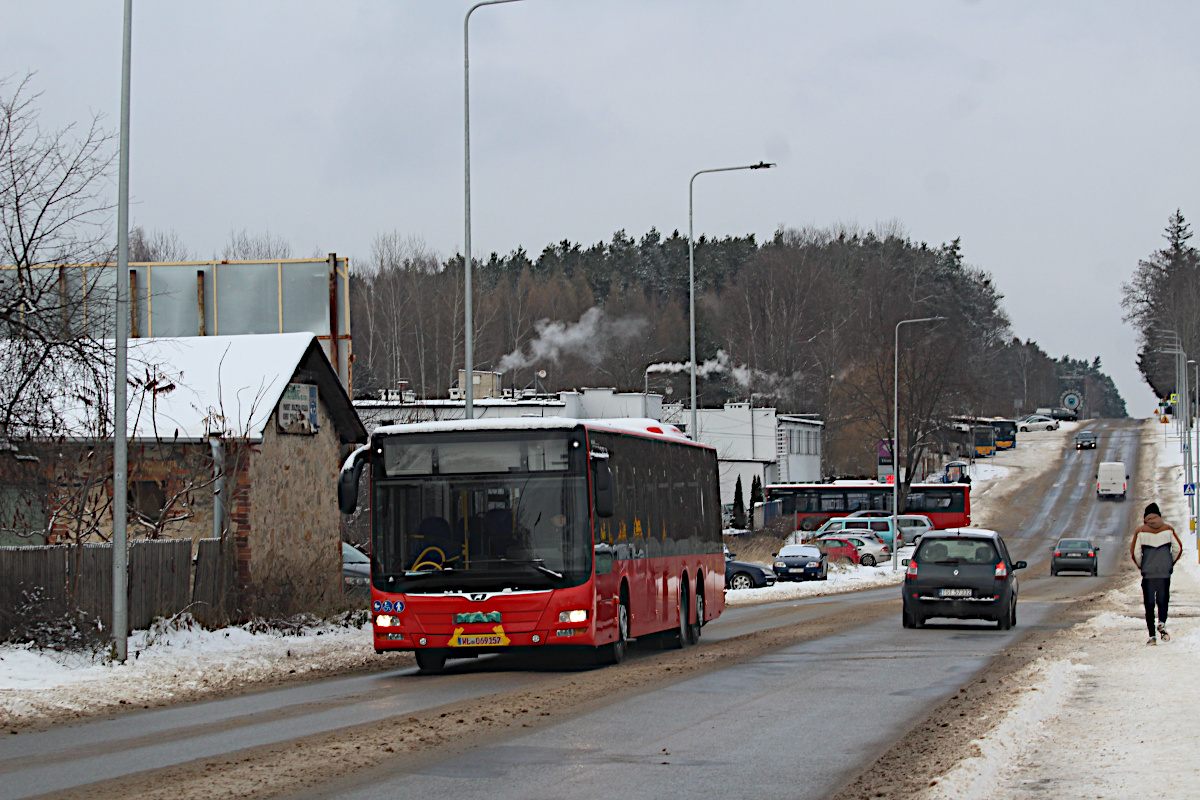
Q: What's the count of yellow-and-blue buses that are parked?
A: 2